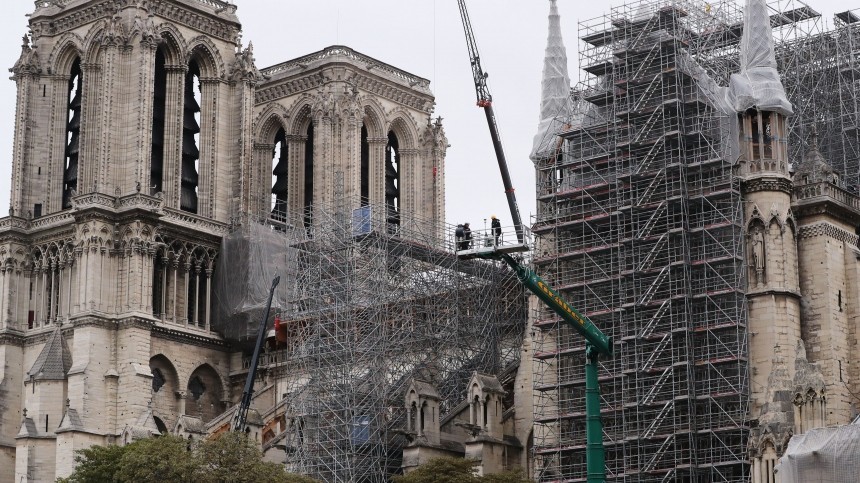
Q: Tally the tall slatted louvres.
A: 7